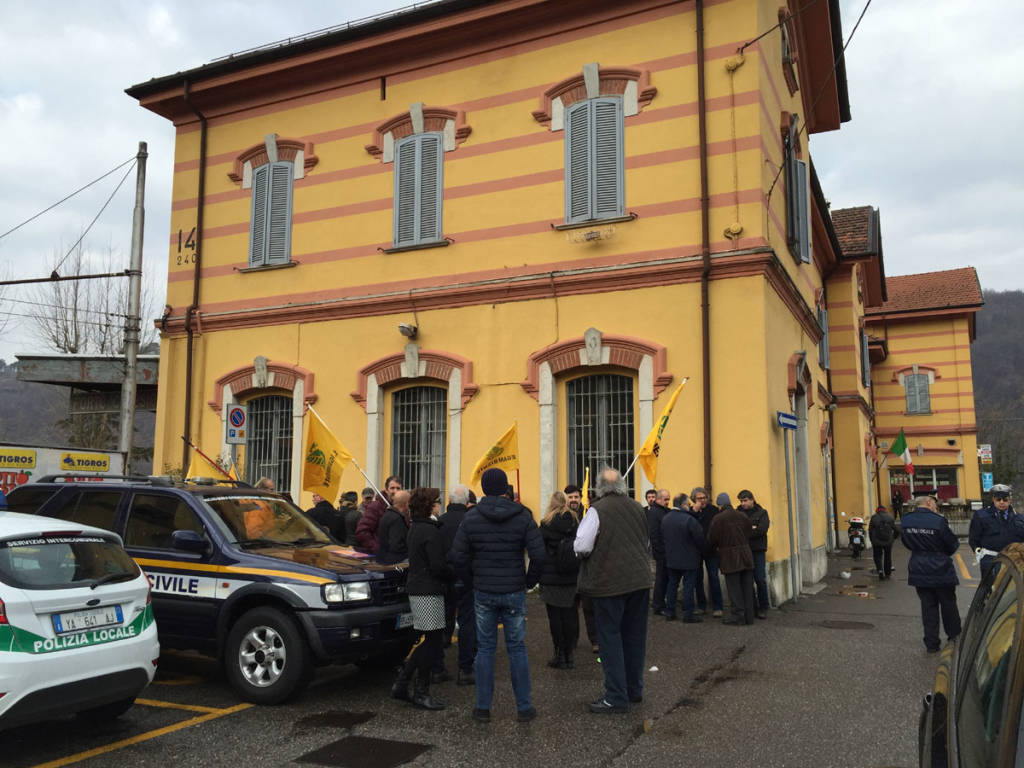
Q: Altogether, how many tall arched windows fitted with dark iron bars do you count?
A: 3